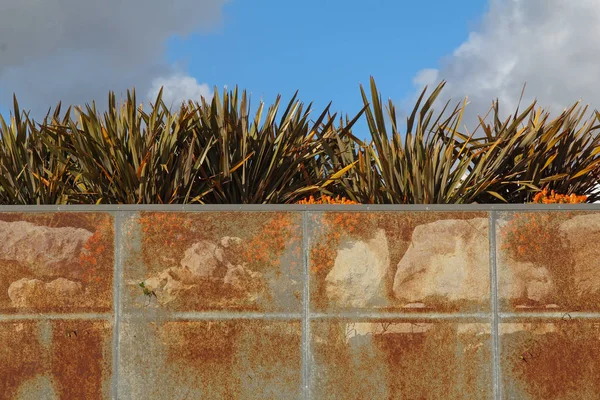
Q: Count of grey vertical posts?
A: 3